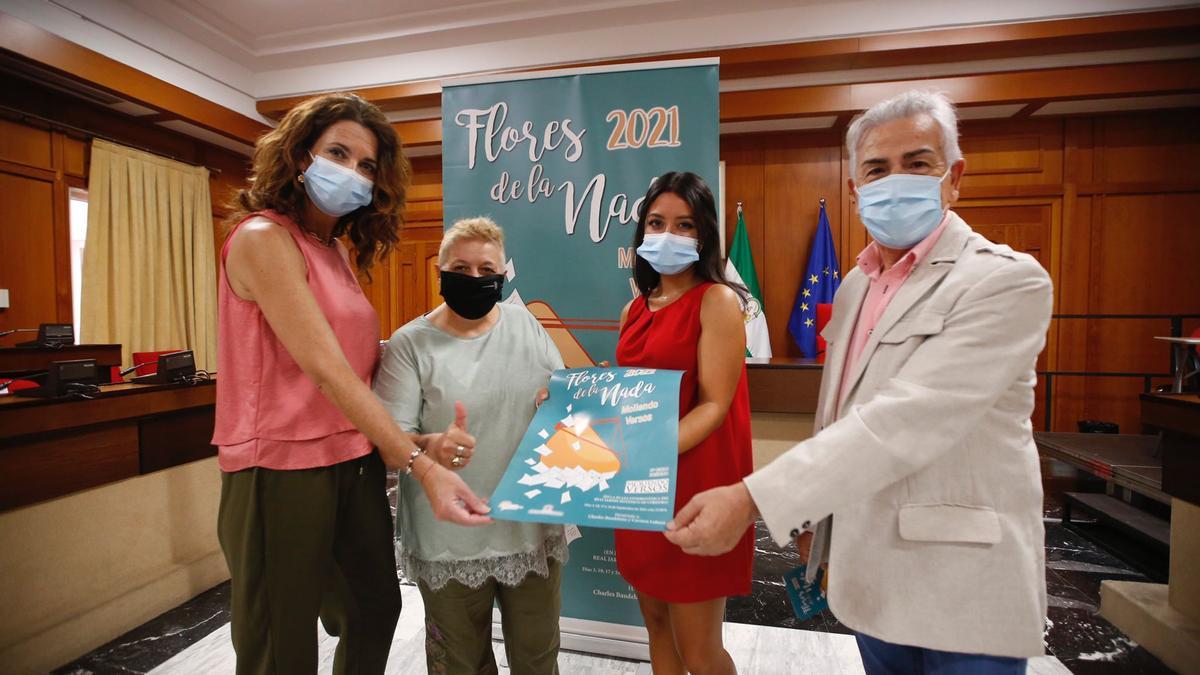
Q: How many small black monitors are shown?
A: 3